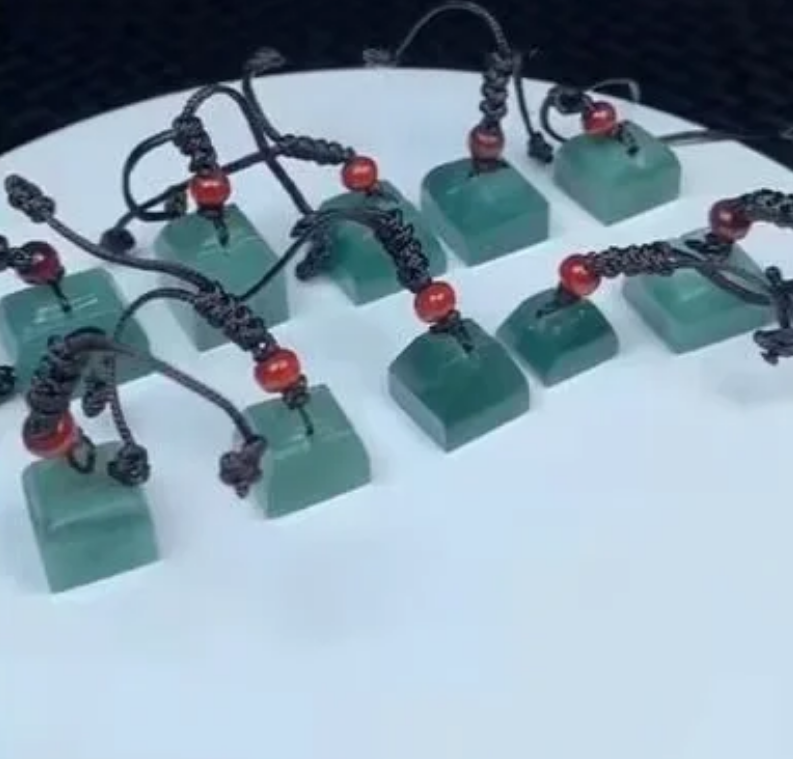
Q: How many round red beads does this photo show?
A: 10